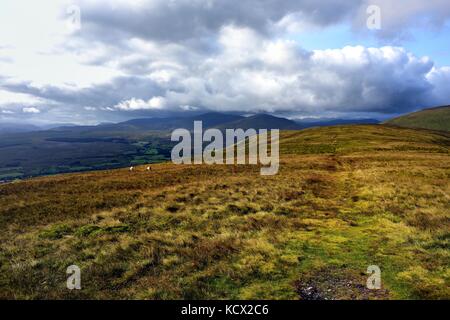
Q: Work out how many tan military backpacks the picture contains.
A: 0